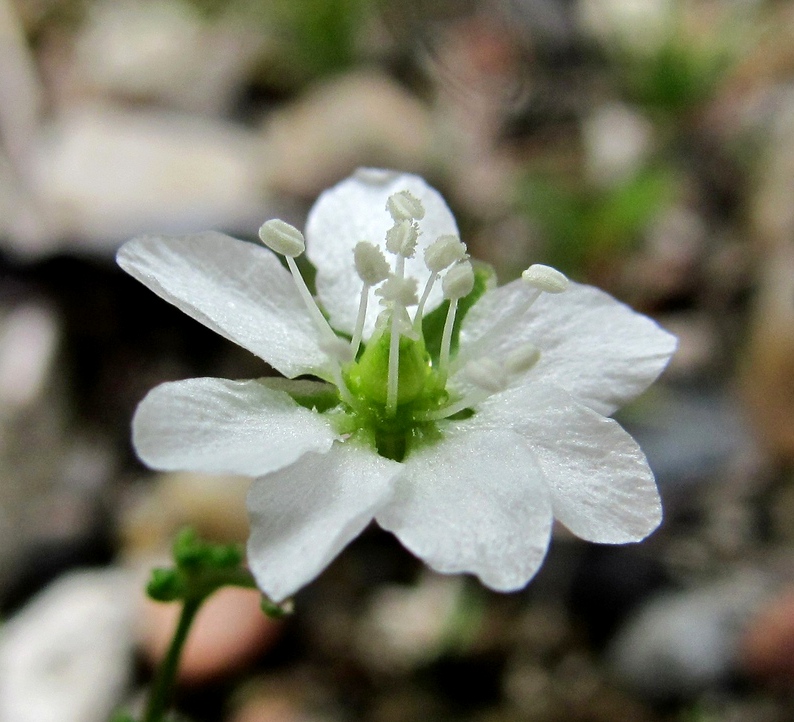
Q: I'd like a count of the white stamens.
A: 10